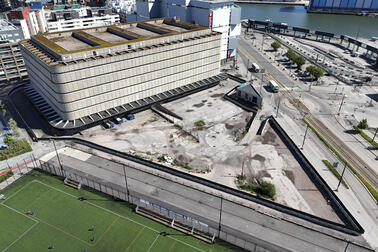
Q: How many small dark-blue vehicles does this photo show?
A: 3